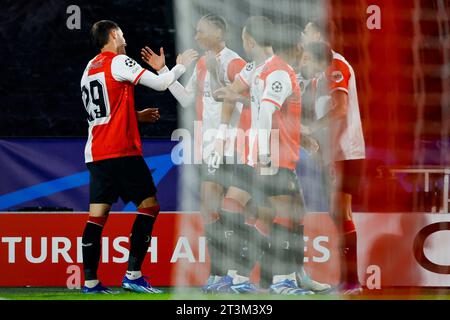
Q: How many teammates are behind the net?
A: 5